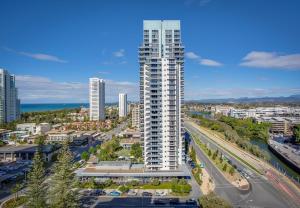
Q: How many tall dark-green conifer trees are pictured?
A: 2